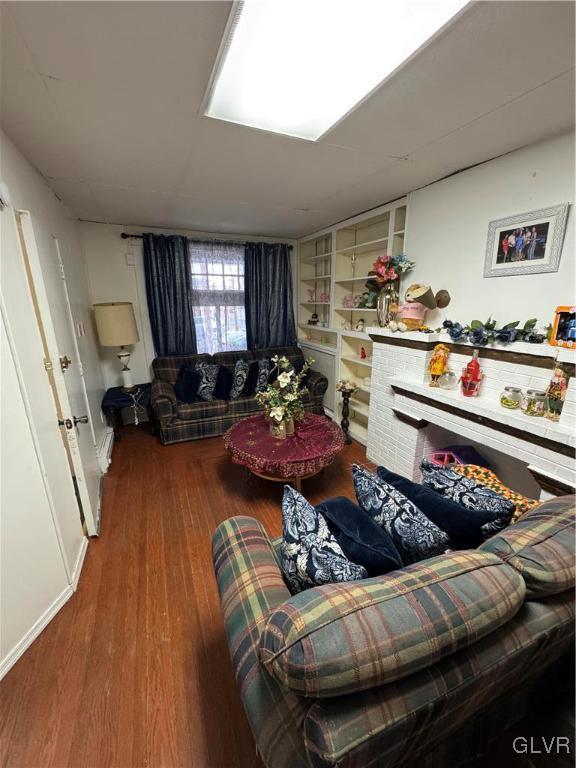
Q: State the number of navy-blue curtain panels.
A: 2